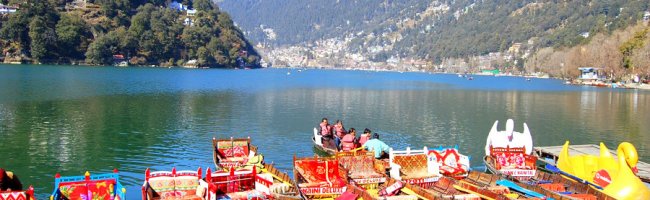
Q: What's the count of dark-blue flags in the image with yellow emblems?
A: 0